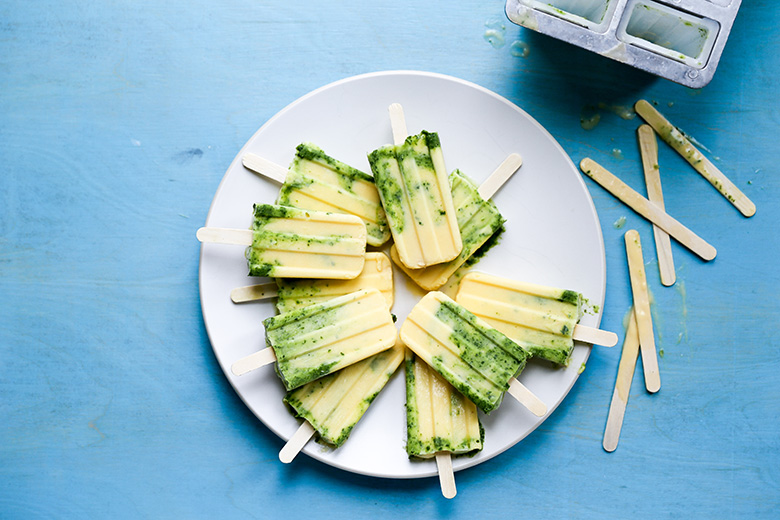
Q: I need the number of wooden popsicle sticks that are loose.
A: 5